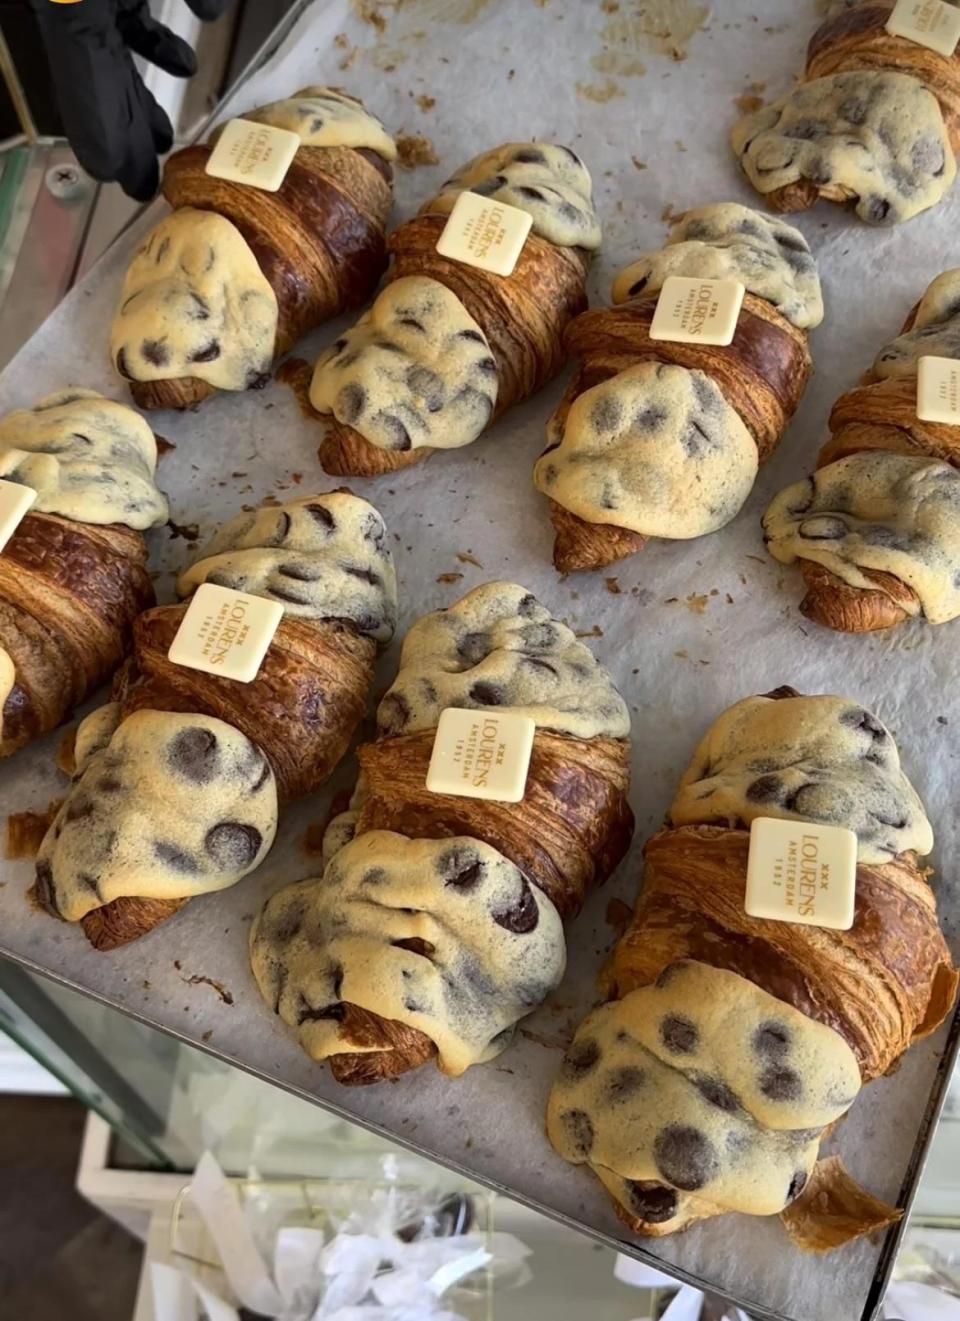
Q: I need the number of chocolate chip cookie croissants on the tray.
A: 9